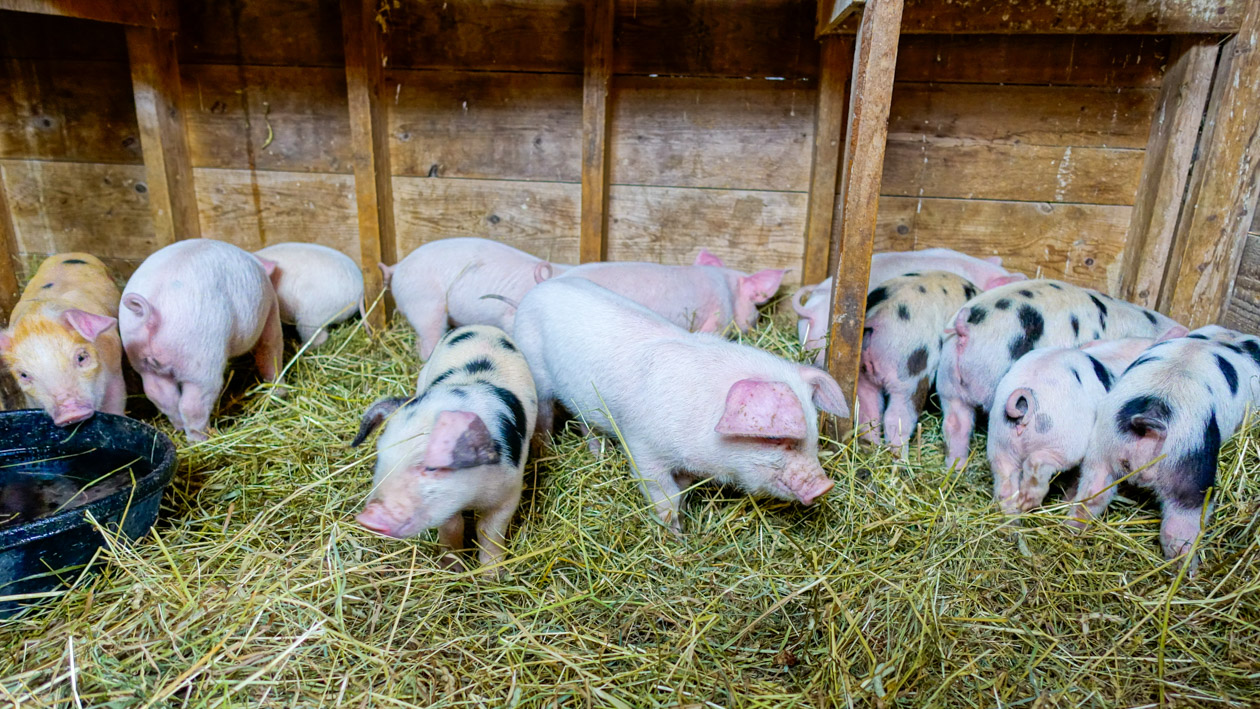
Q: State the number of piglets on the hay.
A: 12